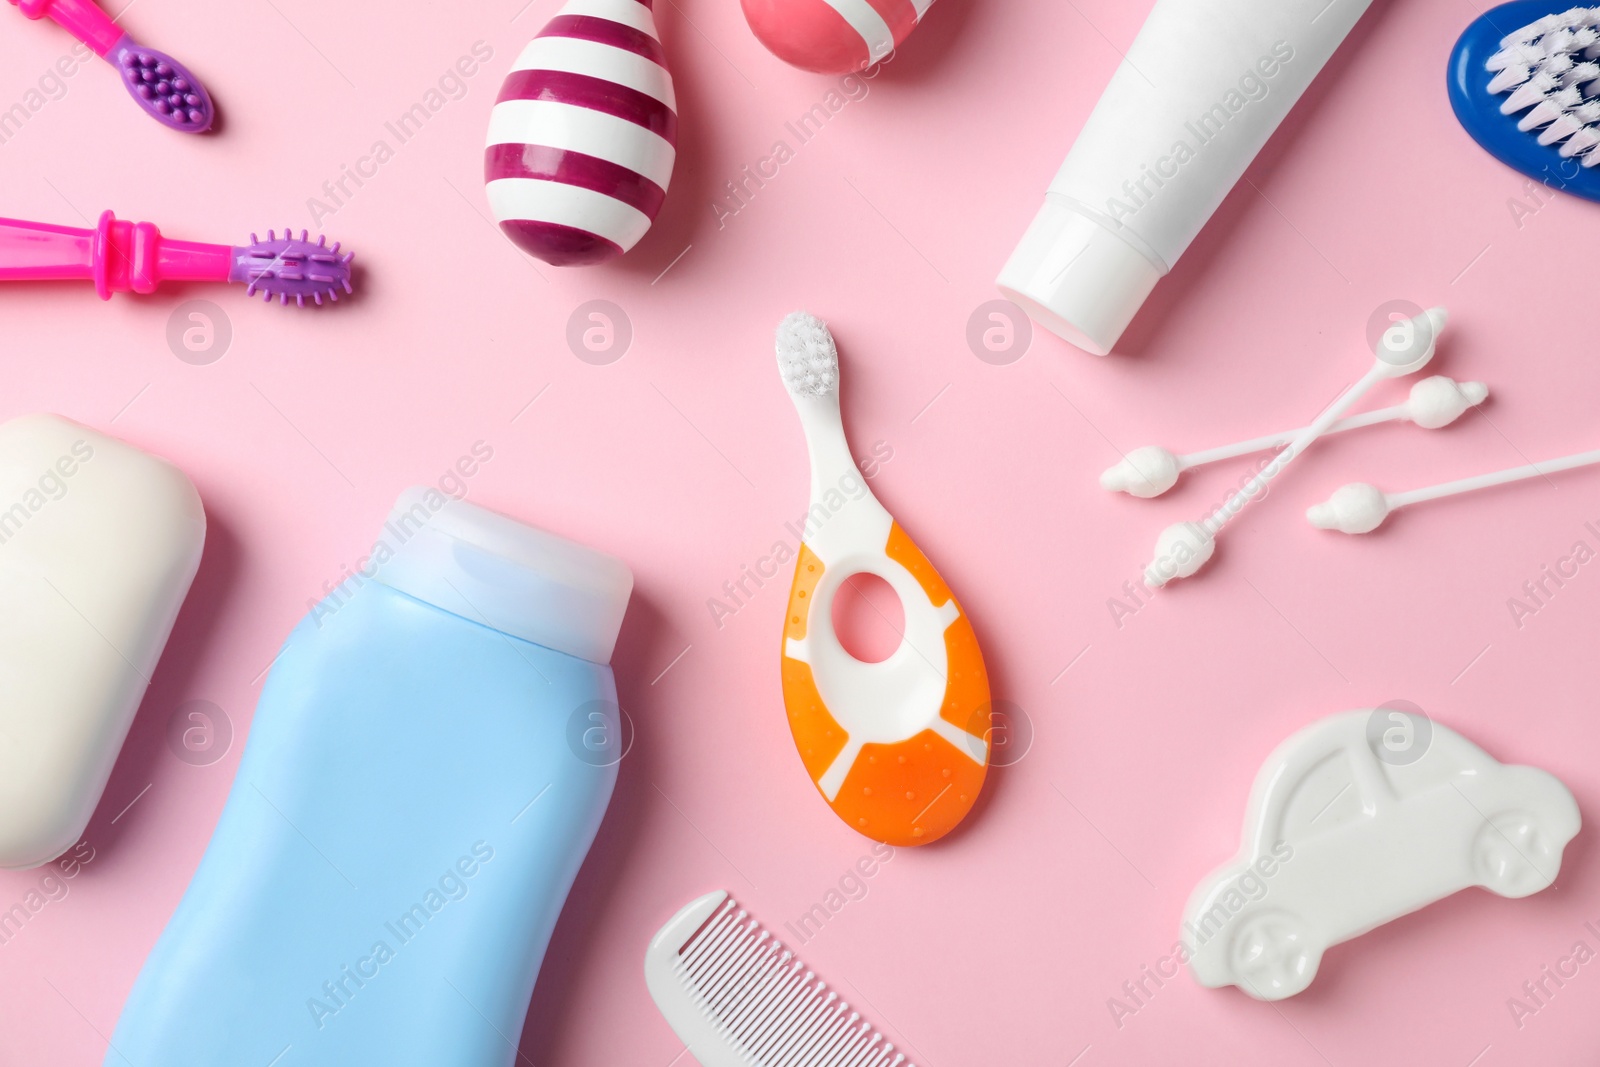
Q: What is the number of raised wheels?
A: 2